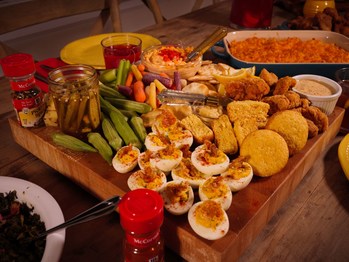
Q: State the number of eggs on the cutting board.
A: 13